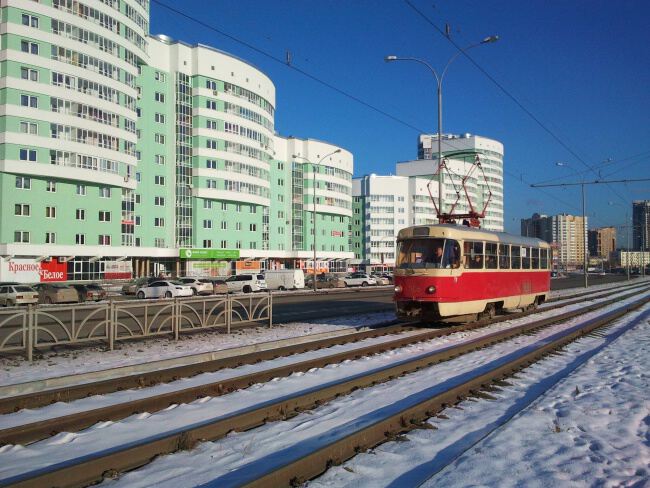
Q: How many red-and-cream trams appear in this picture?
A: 1